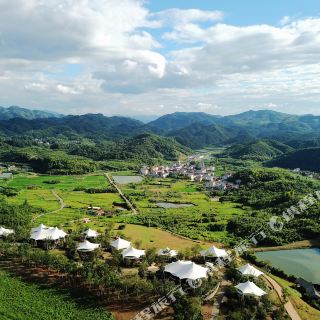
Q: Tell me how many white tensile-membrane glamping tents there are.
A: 11